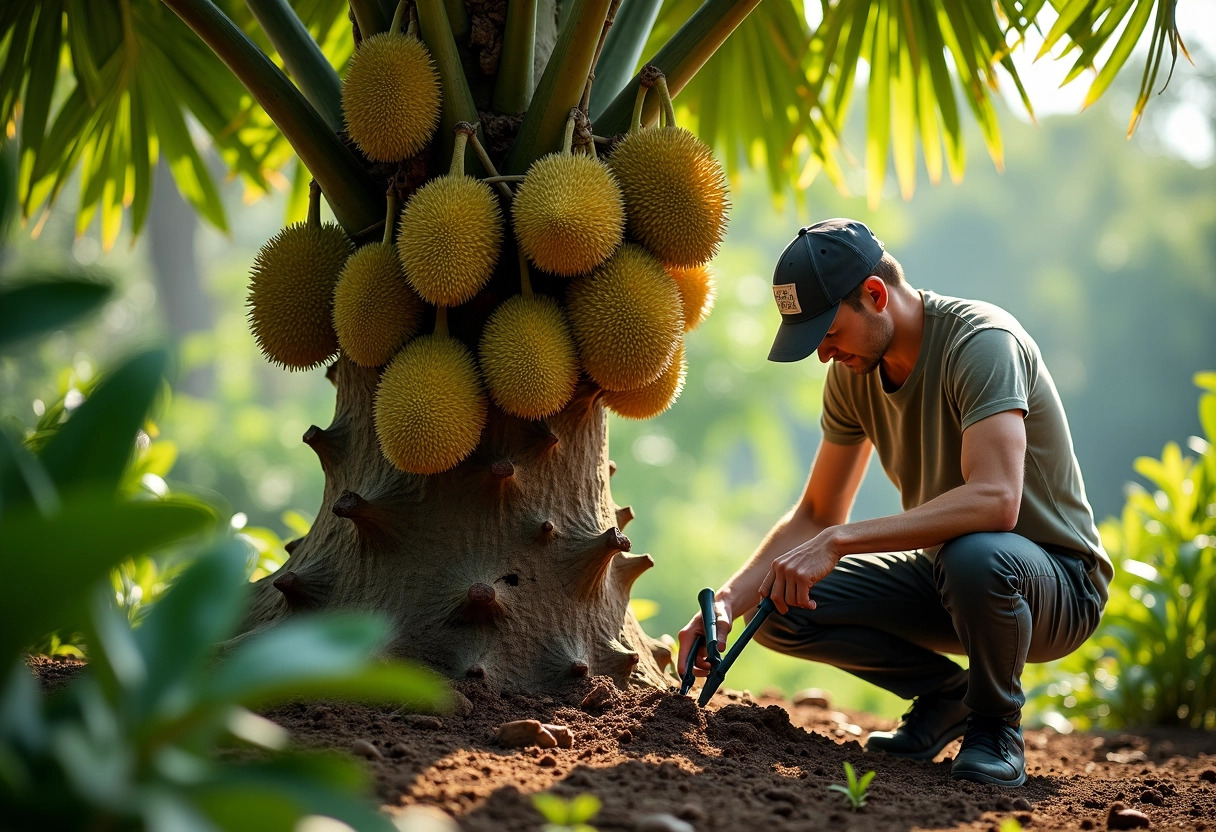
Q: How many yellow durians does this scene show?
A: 11